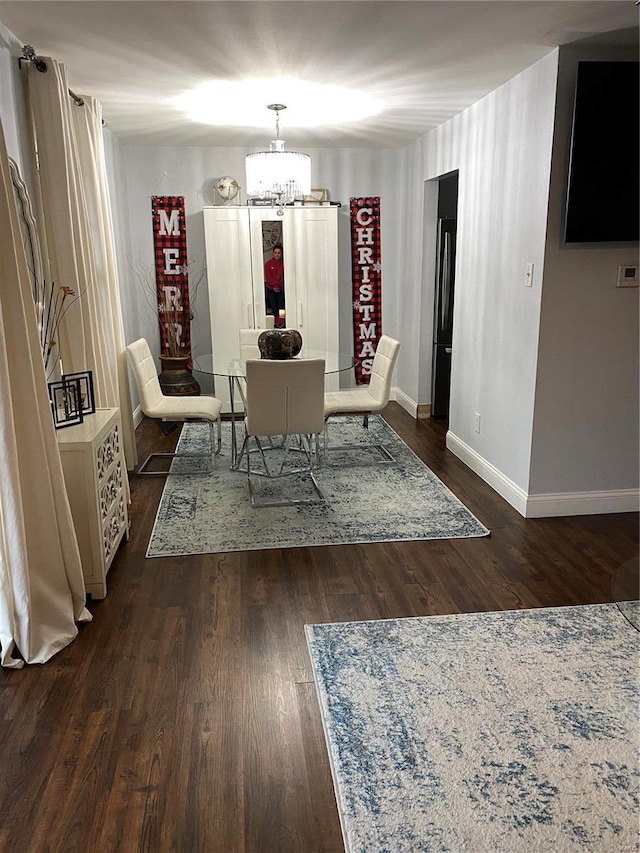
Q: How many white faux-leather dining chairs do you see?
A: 4